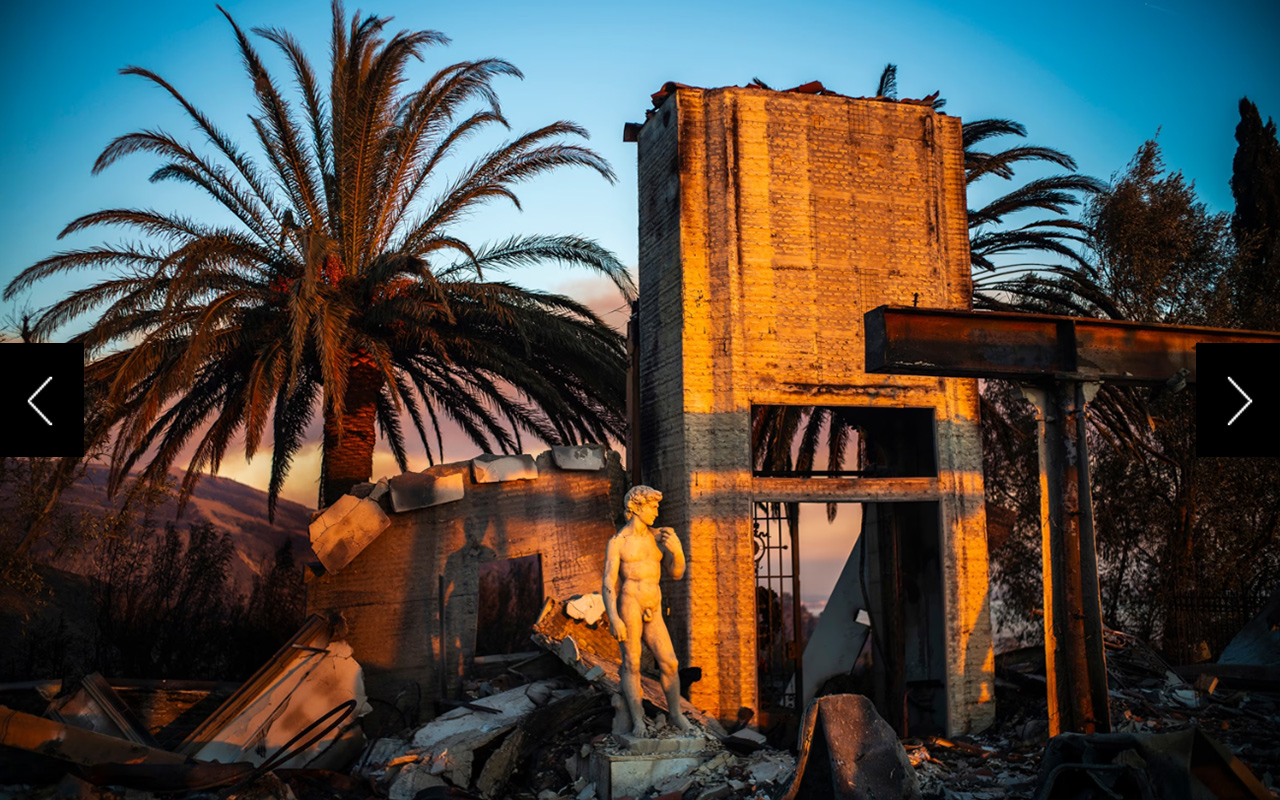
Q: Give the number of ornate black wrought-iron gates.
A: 1